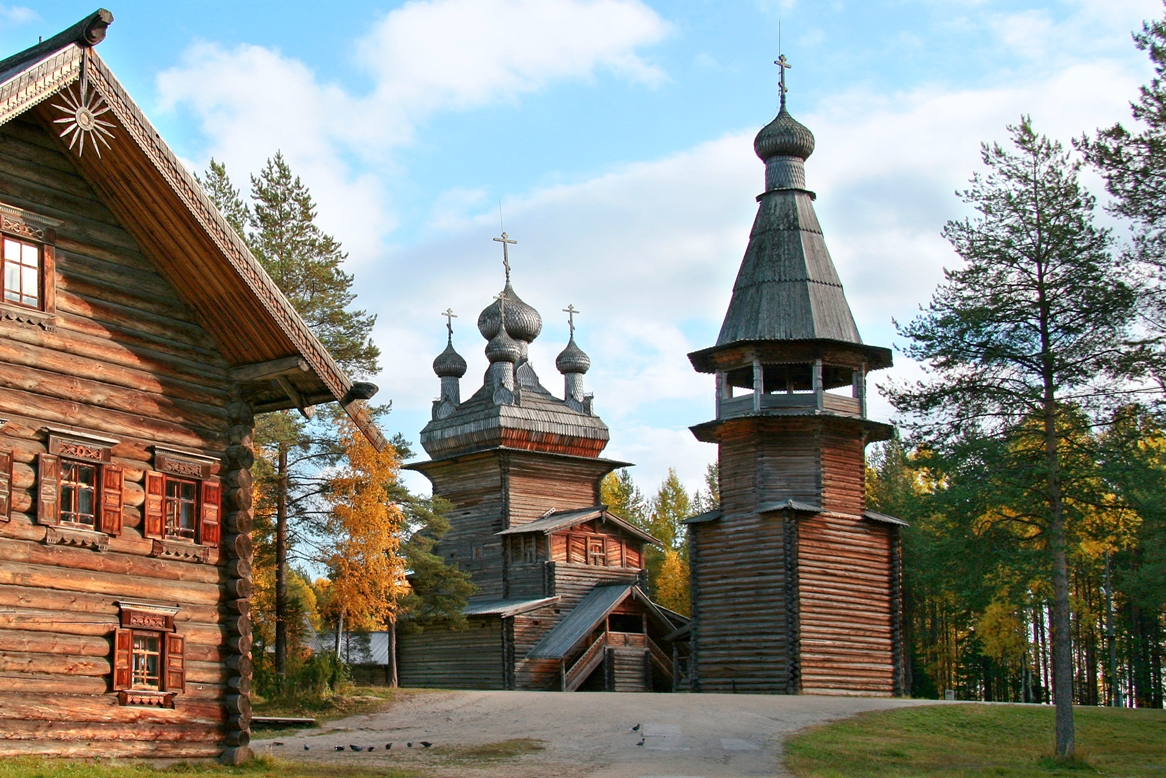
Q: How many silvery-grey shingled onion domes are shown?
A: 5